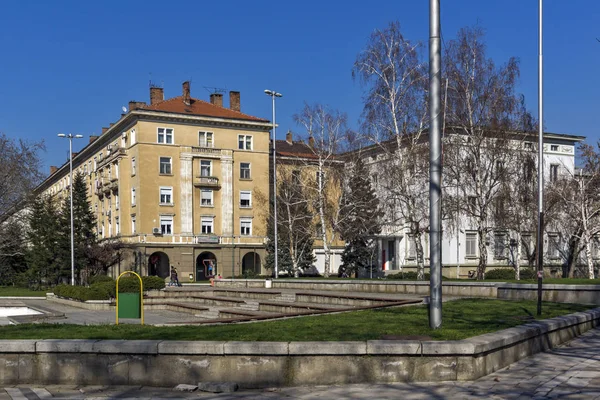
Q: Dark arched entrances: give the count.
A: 3